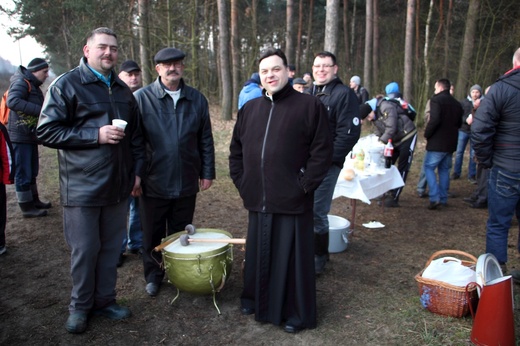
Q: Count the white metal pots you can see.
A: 1